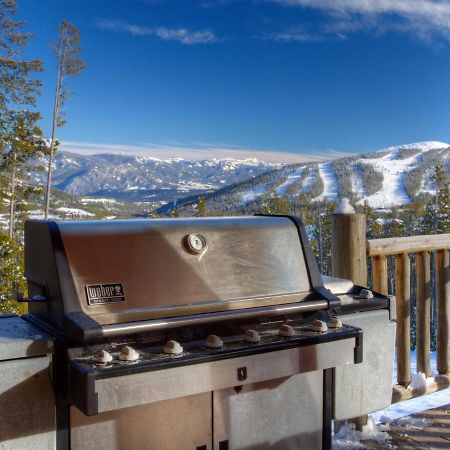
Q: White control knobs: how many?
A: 9